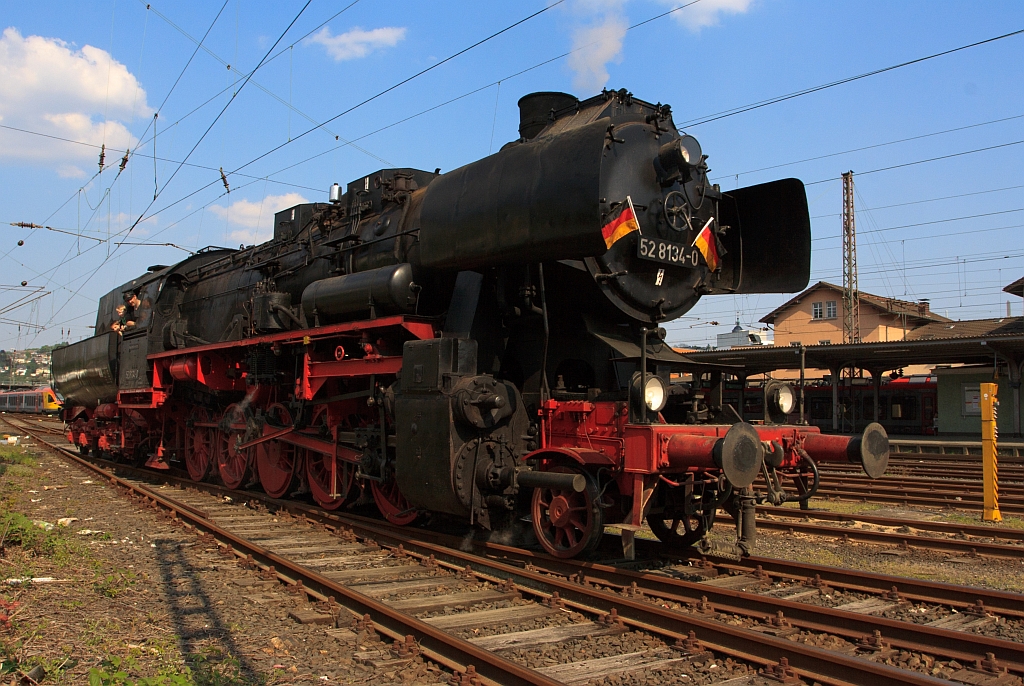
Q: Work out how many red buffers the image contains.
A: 2